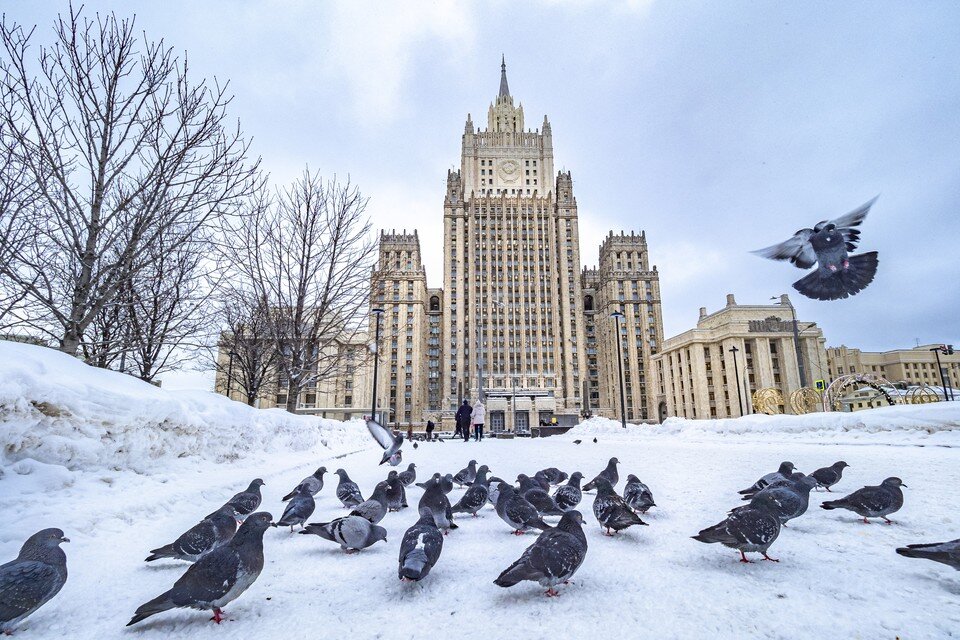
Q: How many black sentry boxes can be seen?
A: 0